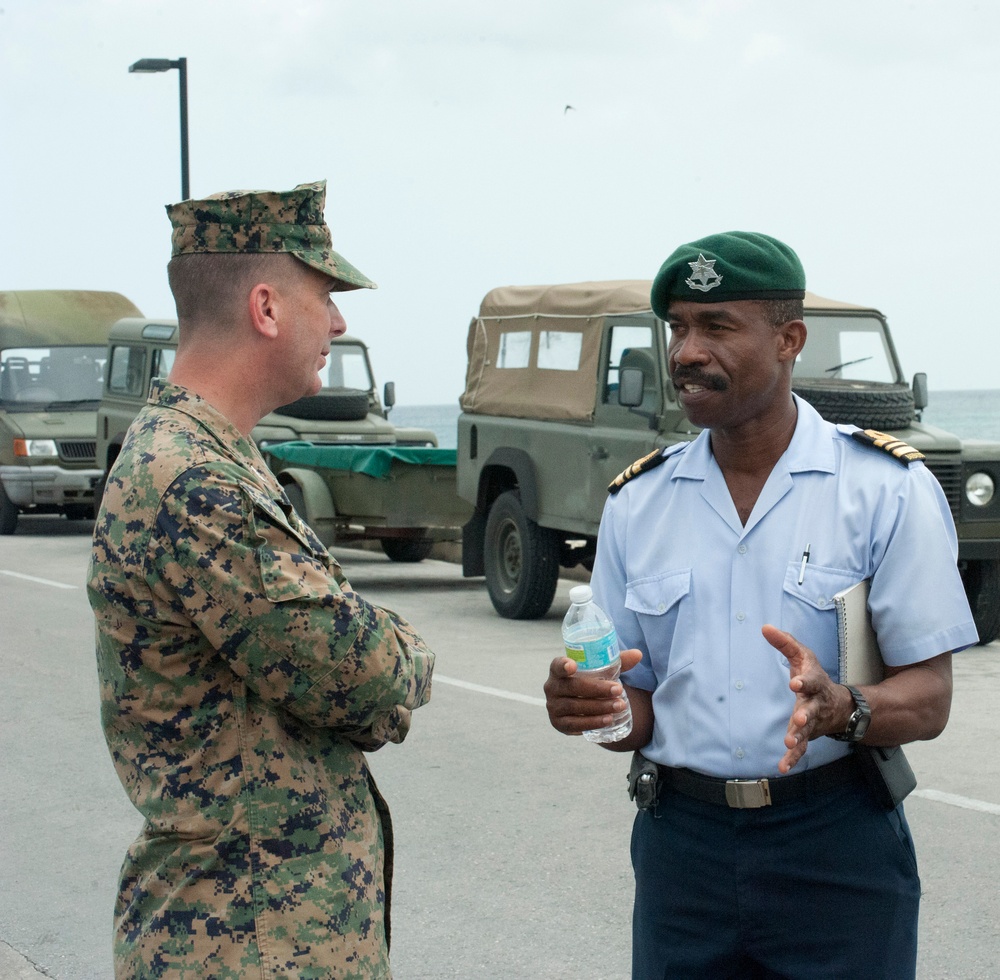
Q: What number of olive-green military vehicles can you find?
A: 3